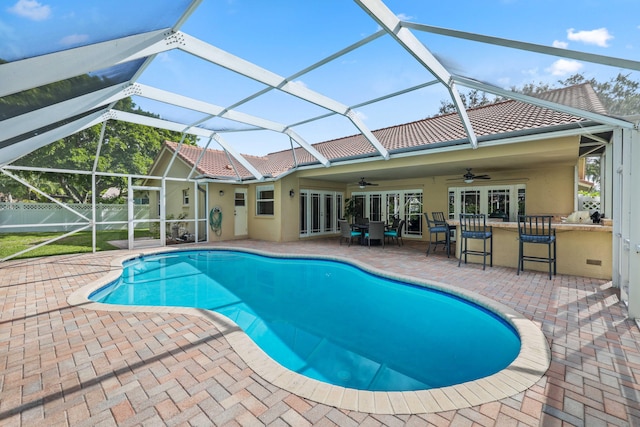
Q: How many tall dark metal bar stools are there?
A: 4